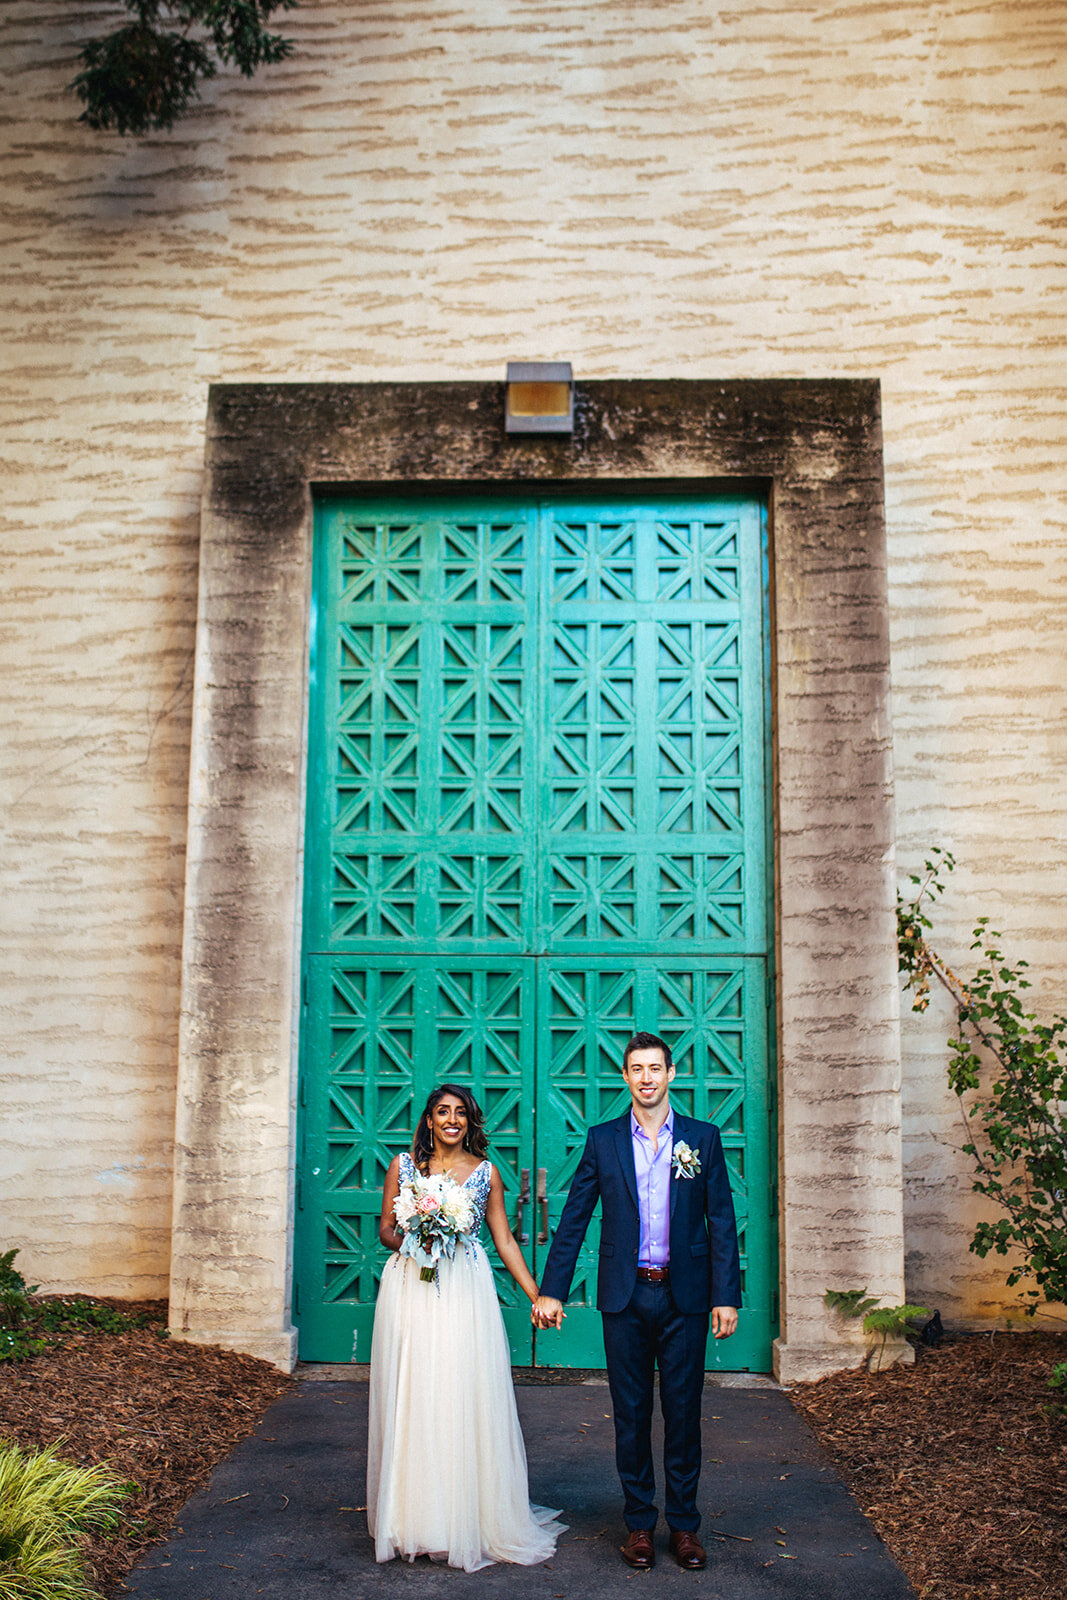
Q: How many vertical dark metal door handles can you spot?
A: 2